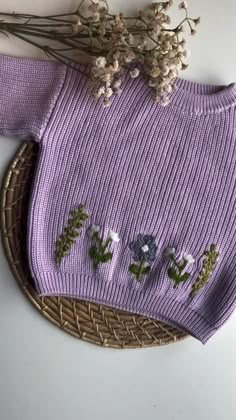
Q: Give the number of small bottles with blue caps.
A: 0